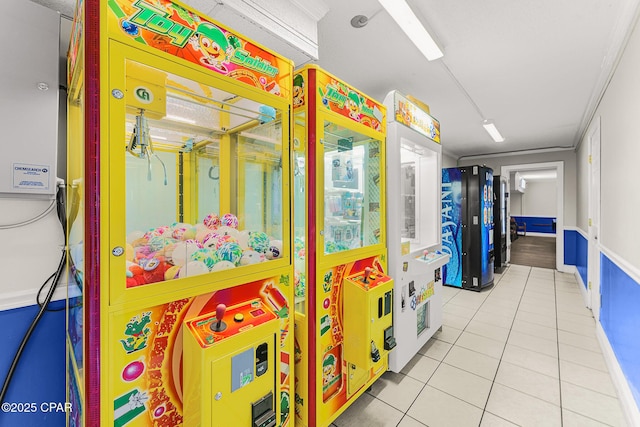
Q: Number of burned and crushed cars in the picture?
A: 0